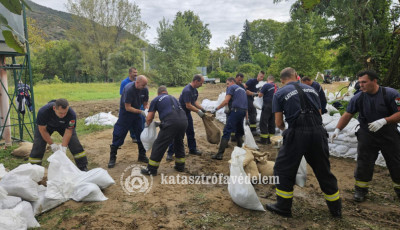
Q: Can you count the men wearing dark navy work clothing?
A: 11